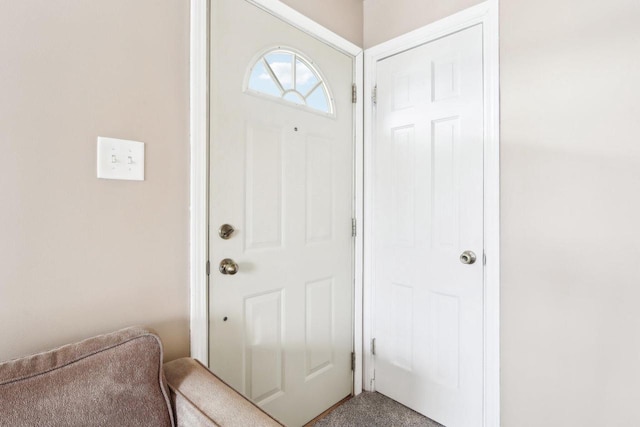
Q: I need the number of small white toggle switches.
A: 2